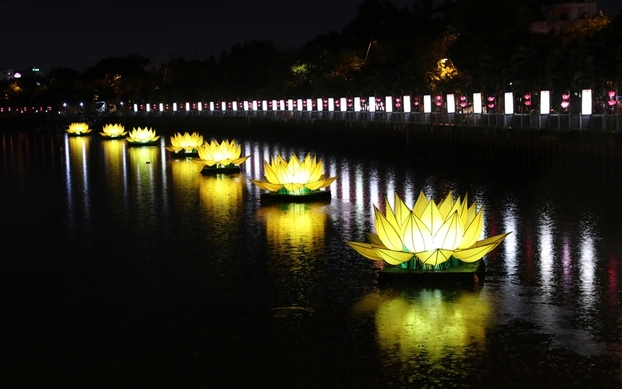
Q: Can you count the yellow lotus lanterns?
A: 7